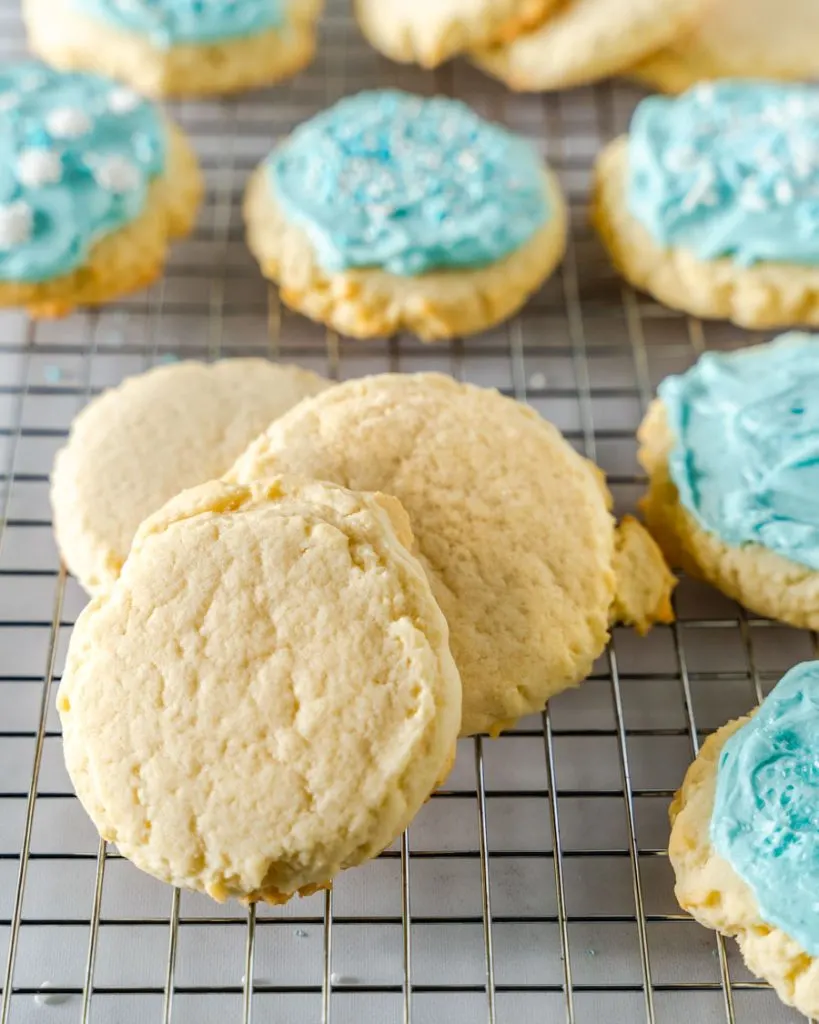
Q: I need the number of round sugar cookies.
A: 12